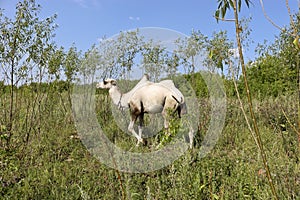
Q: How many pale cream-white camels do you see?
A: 1